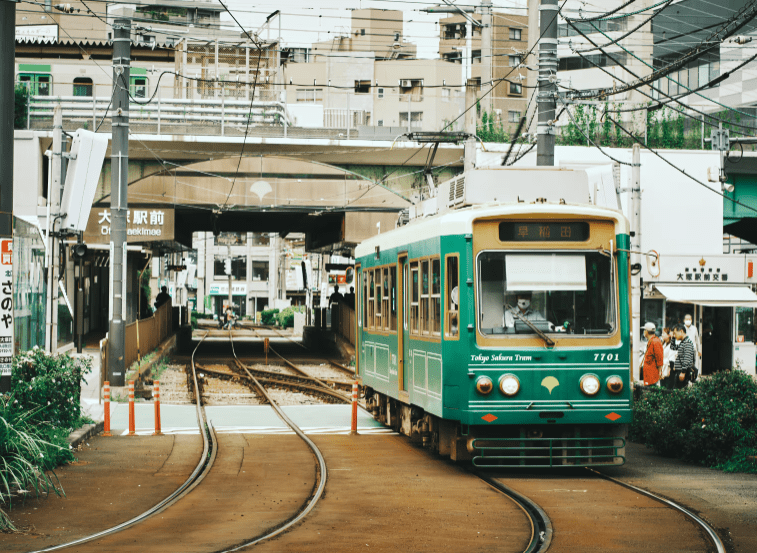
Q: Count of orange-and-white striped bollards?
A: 4